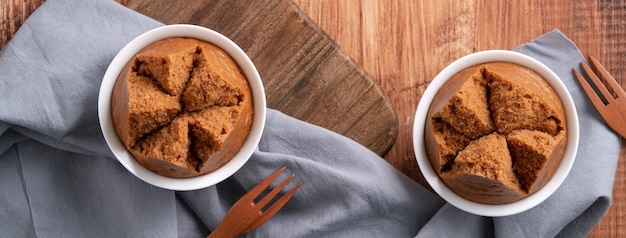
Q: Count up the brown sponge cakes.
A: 2